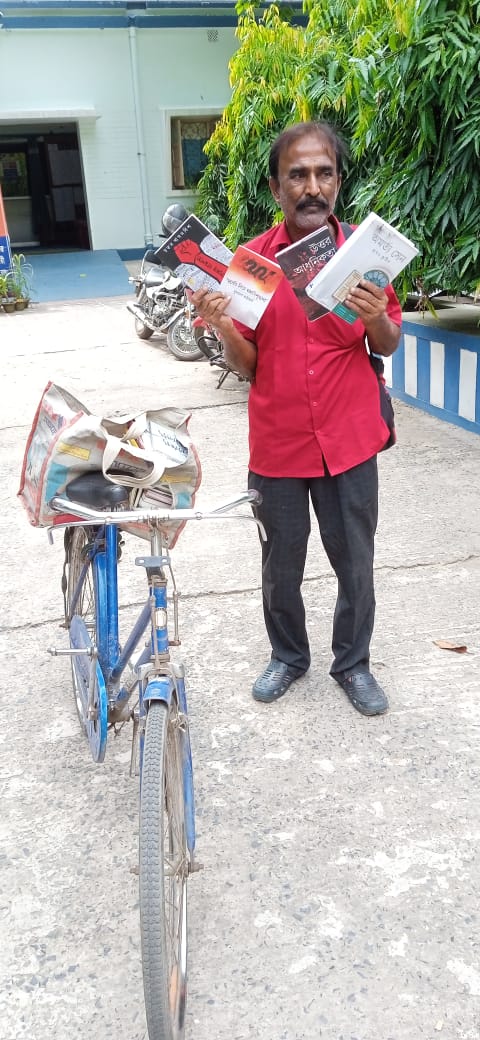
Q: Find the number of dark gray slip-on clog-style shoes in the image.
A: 2